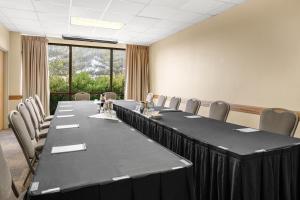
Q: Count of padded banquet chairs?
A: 14